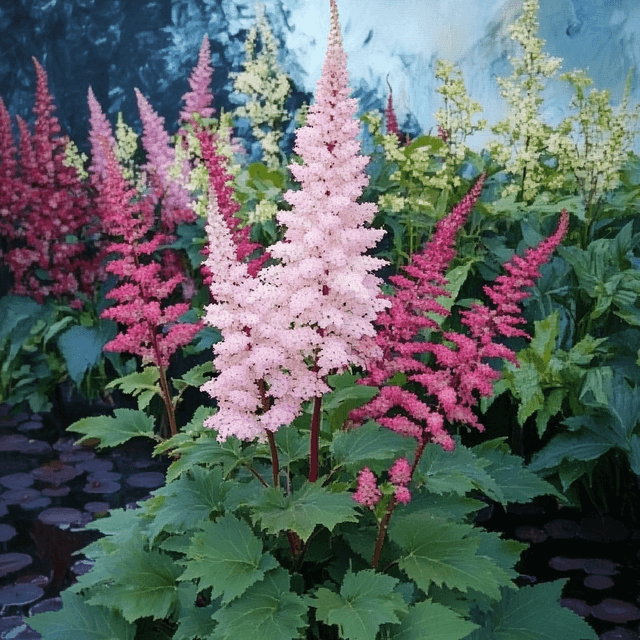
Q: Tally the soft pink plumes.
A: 2